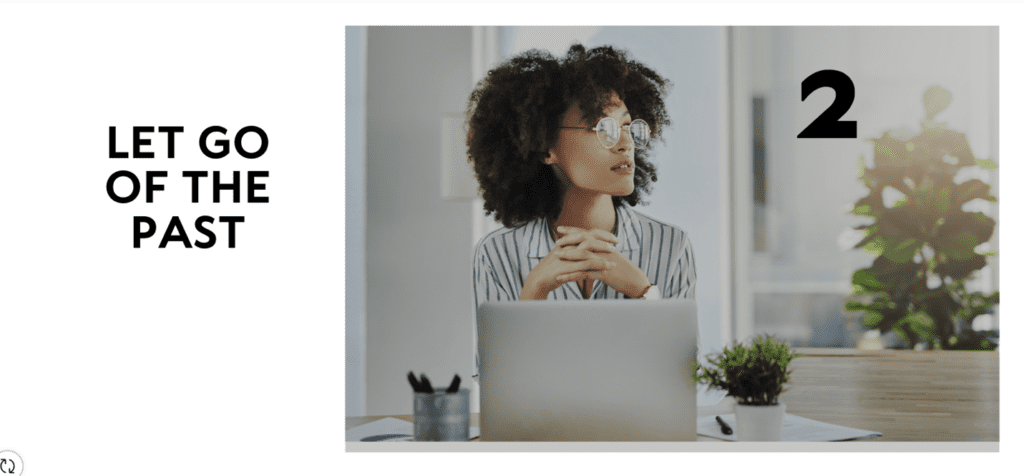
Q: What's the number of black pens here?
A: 4